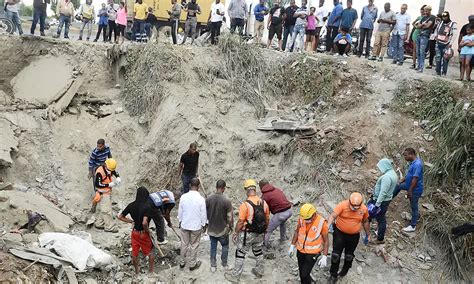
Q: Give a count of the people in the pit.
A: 13